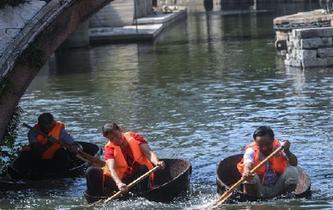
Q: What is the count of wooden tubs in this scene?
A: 3